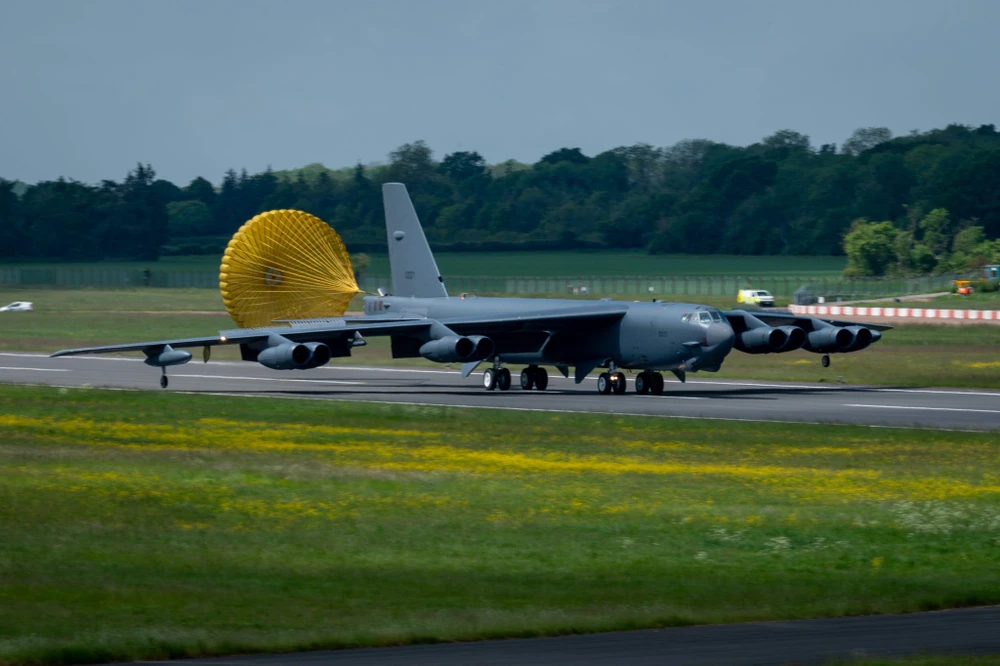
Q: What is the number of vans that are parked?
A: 1